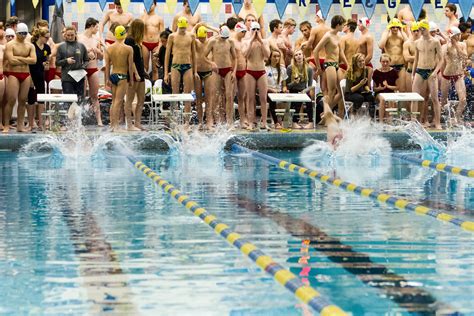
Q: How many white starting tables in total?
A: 4